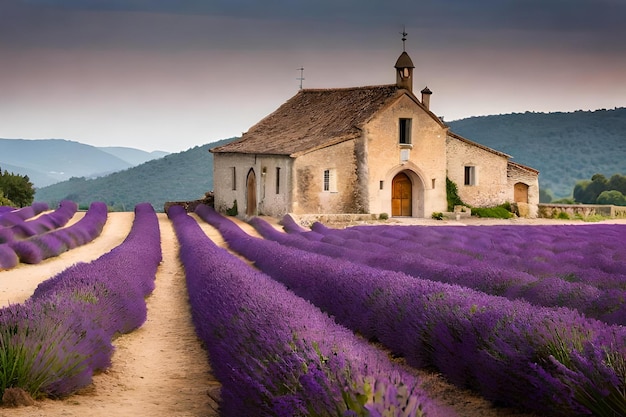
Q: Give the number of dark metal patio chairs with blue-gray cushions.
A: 0